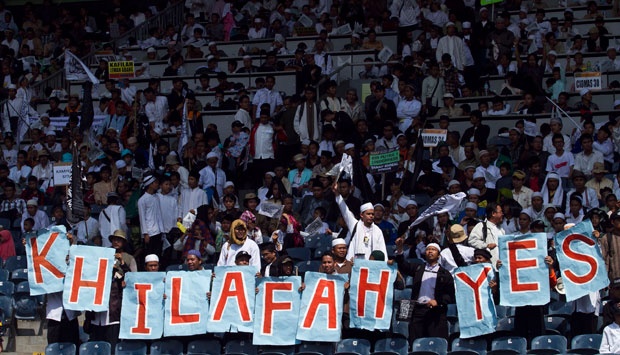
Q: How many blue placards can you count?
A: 11